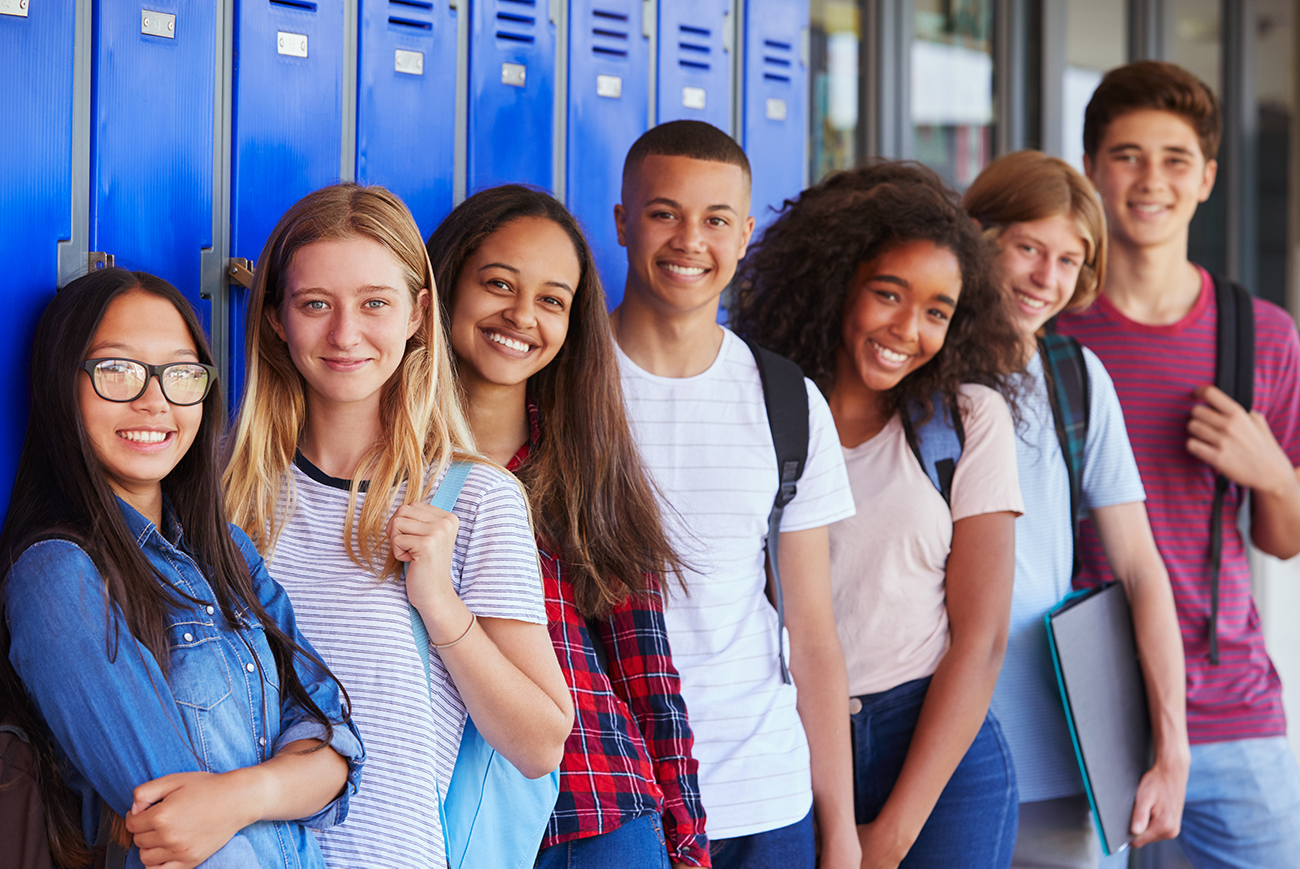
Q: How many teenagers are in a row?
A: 7